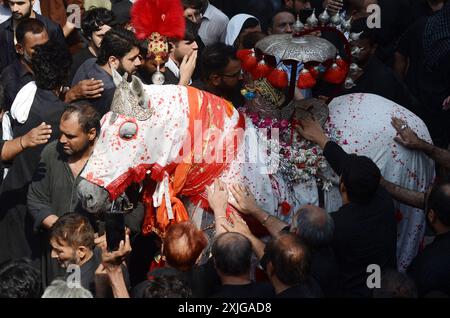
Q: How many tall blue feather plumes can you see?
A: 0